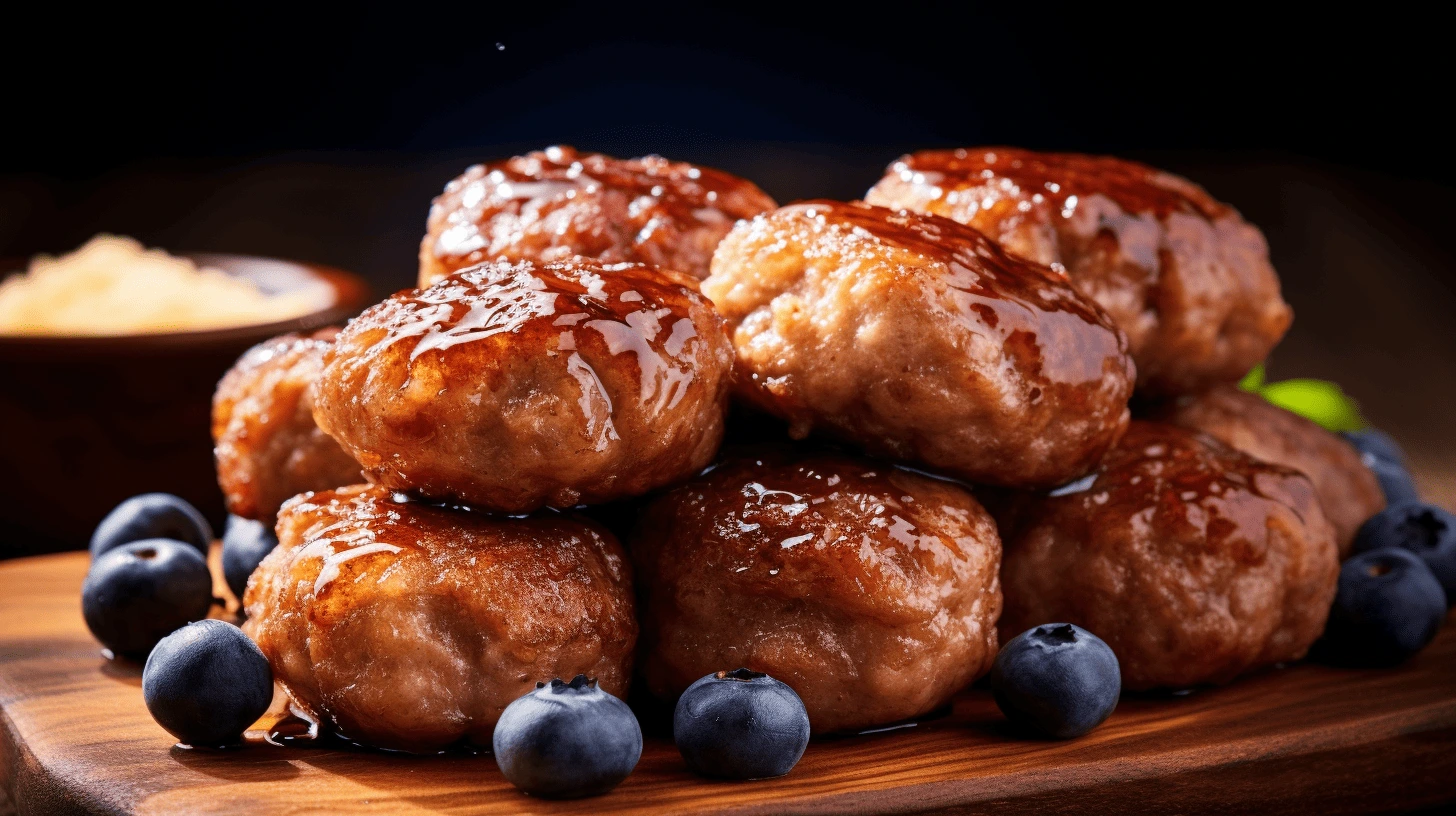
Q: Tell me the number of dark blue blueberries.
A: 11